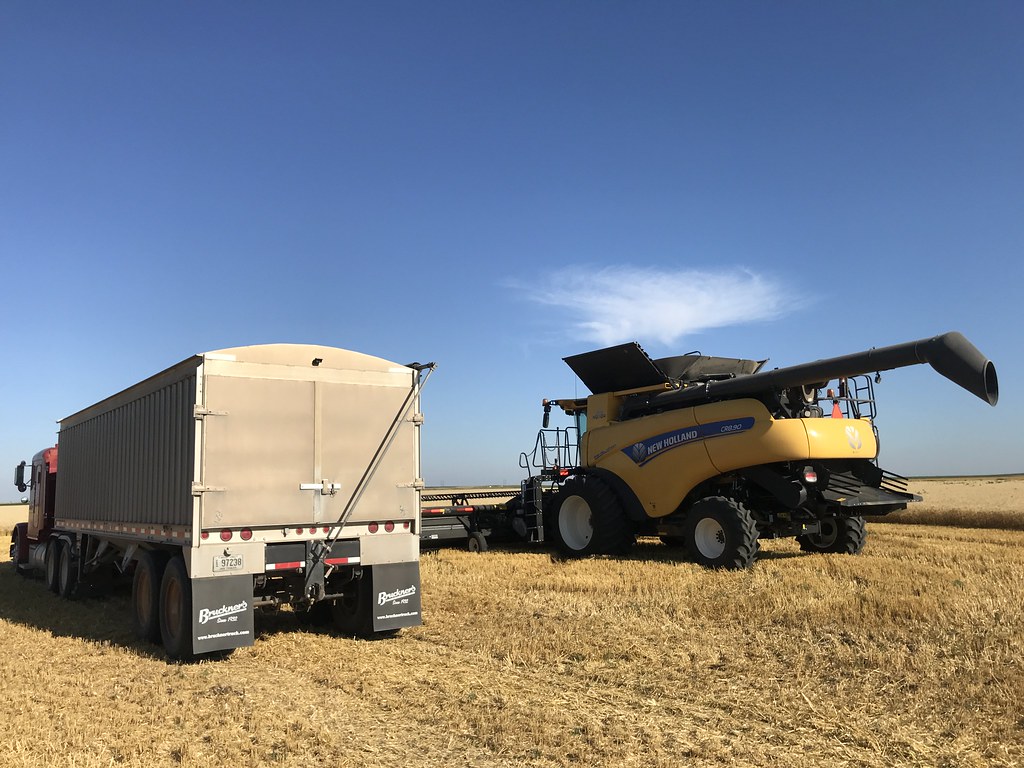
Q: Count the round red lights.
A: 9